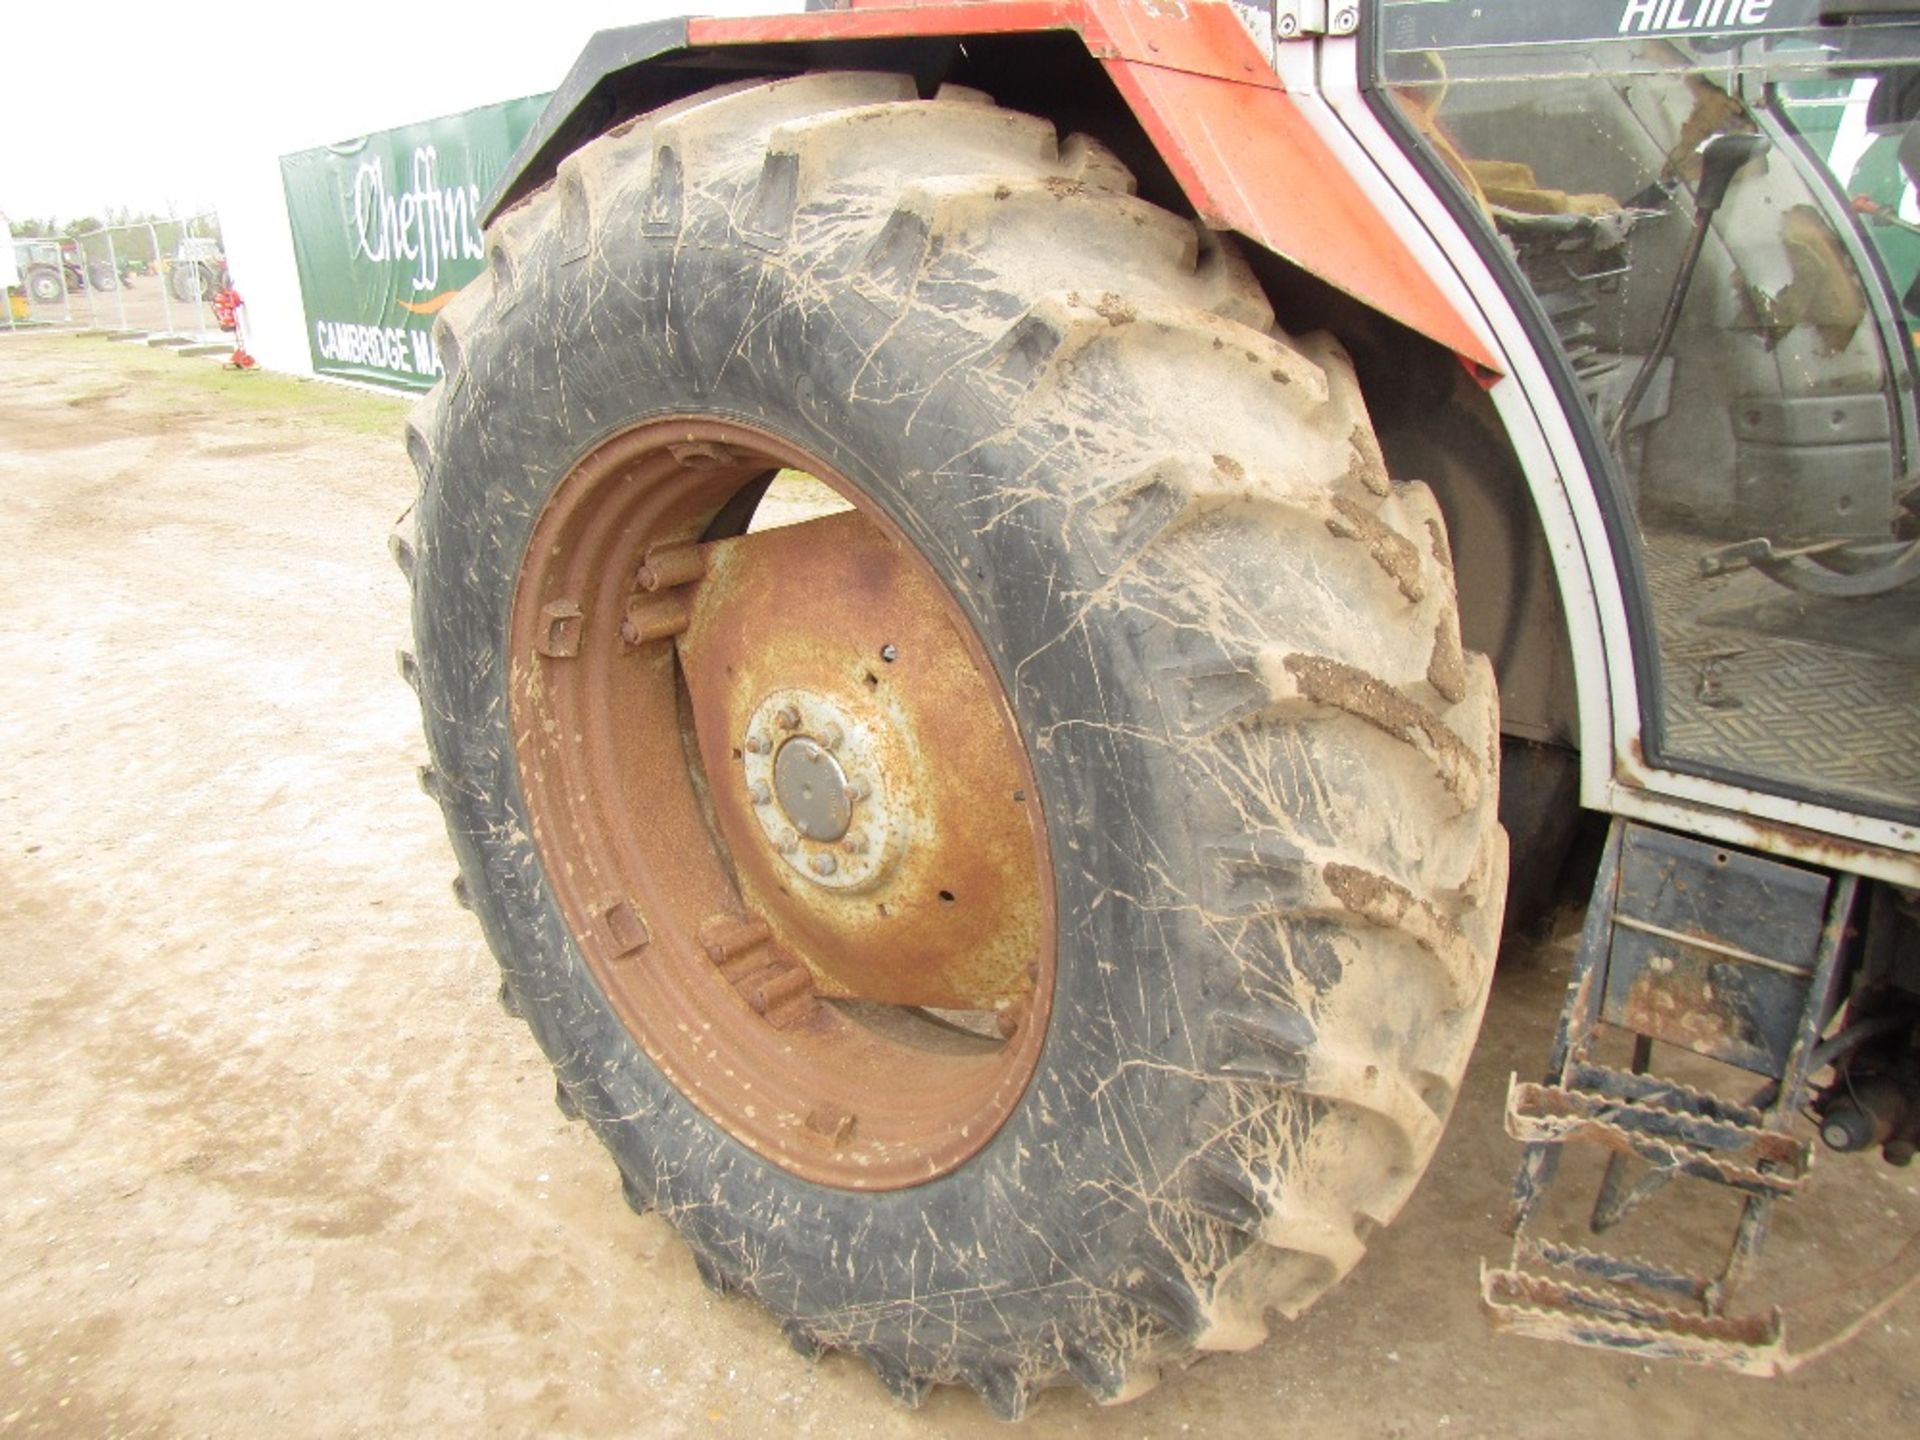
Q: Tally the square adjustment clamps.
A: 4